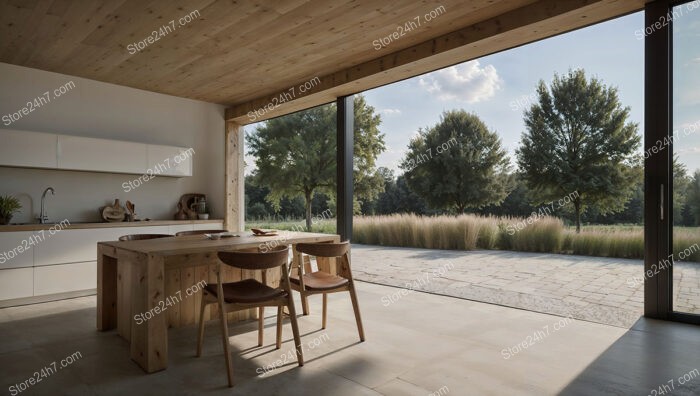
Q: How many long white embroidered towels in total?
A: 0